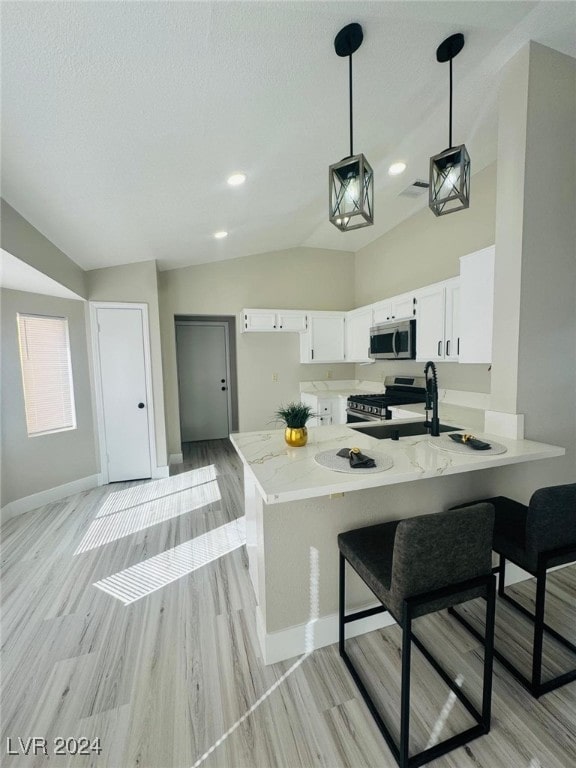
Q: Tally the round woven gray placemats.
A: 2